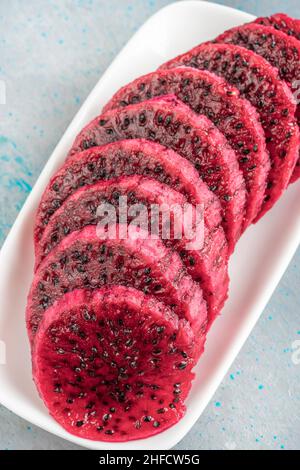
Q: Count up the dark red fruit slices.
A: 9